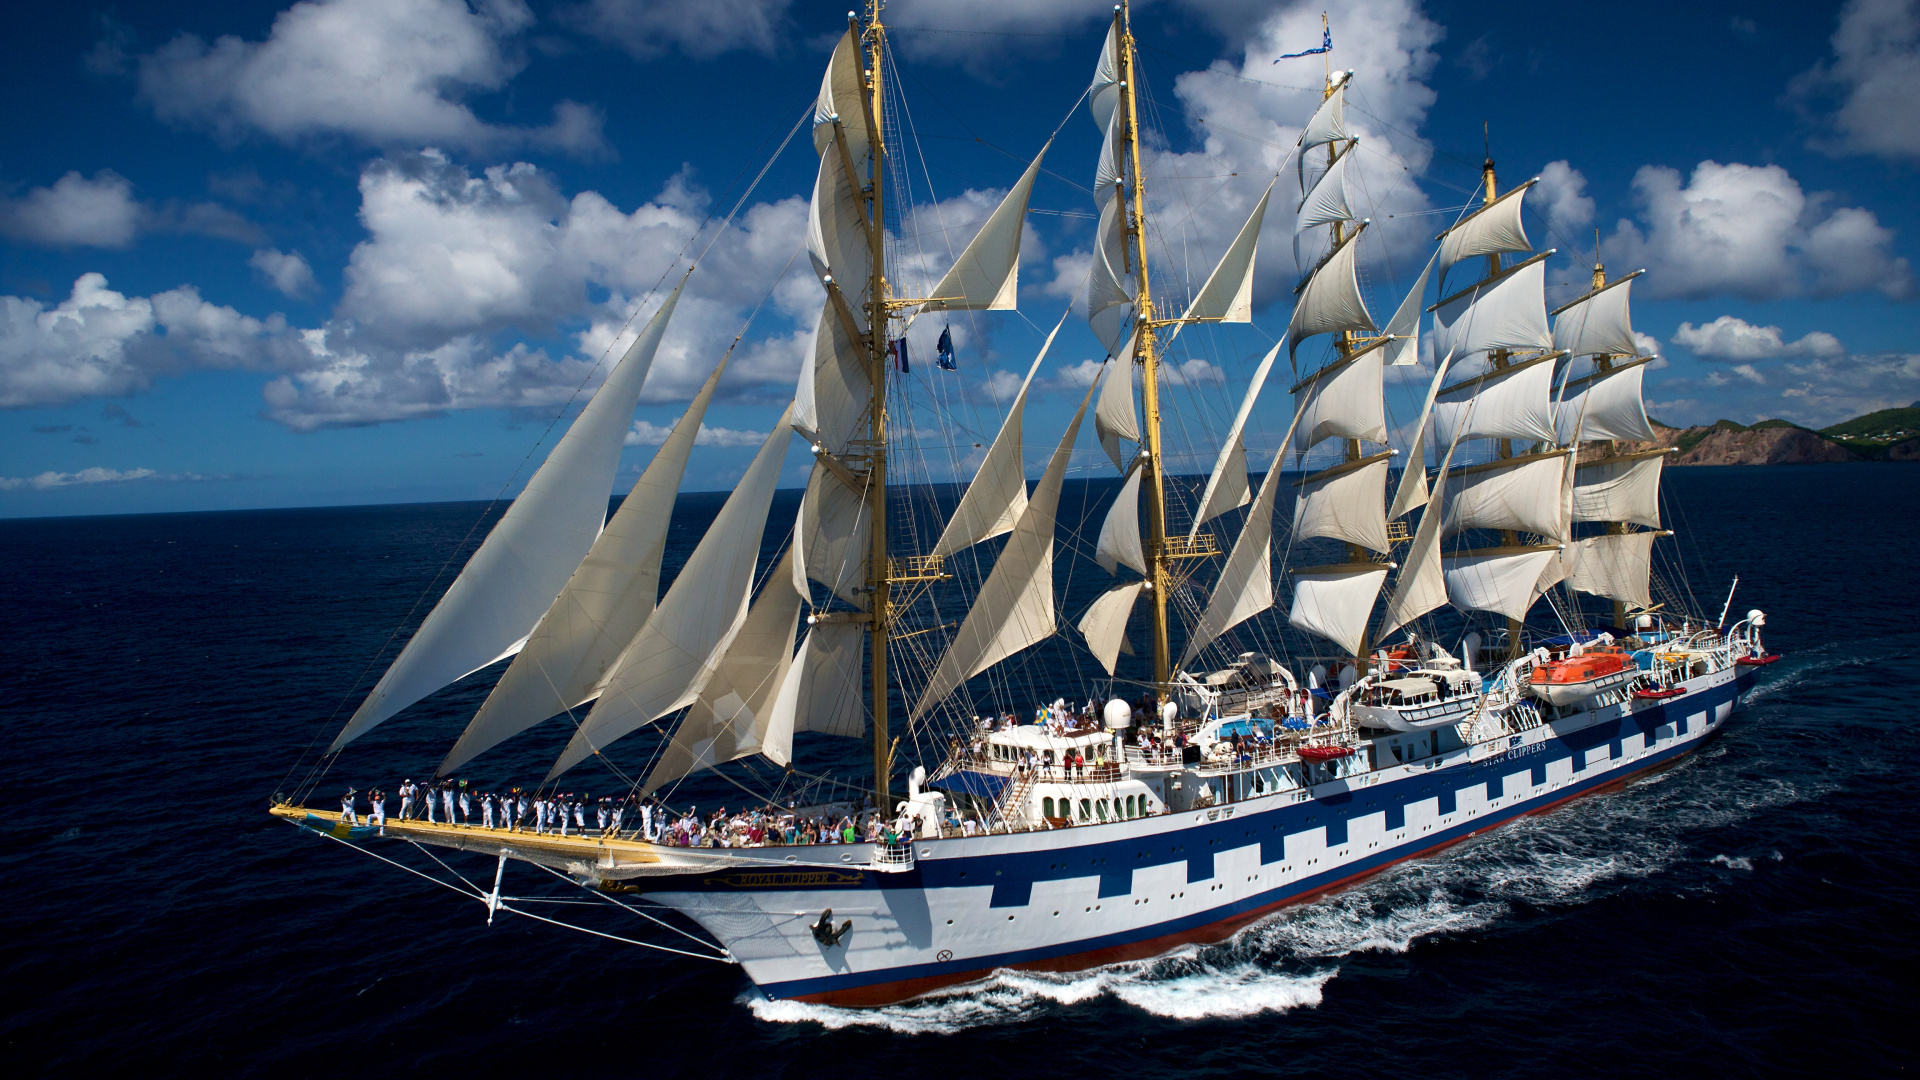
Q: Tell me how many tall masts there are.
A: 5